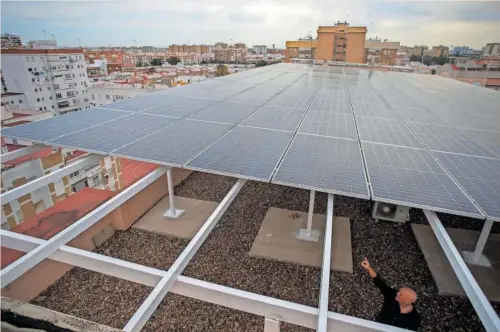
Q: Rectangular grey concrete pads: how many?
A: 3